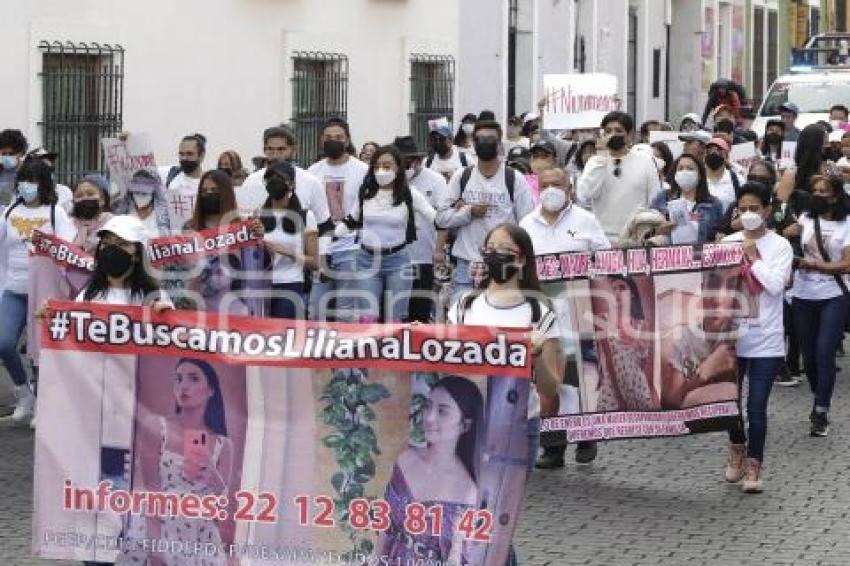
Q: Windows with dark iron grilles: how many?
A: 3